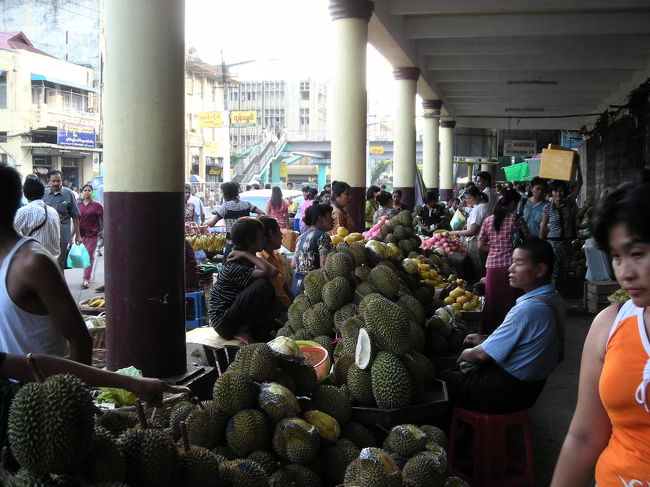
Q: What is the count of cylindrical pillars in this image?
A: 5